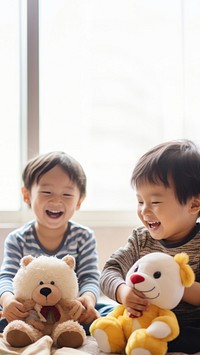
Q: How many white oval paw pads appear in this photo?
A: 3